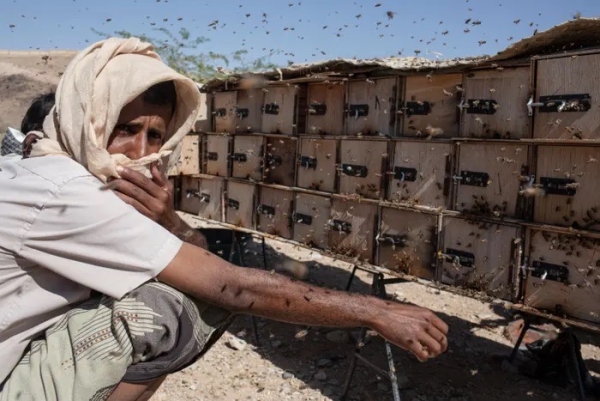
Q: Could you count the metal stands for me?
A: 3